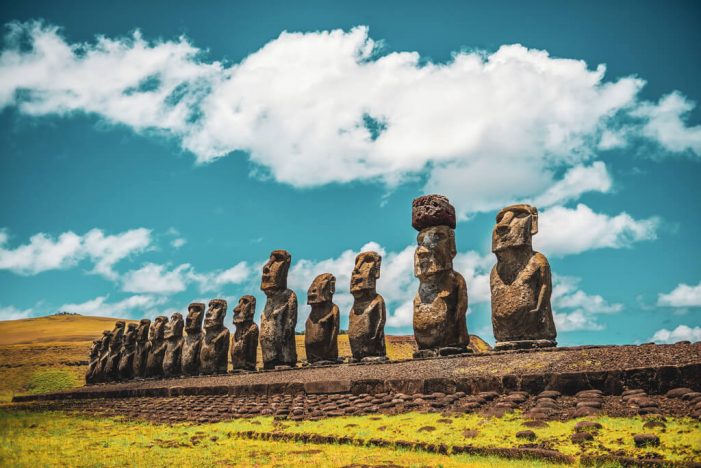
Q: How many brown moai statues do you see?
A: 15